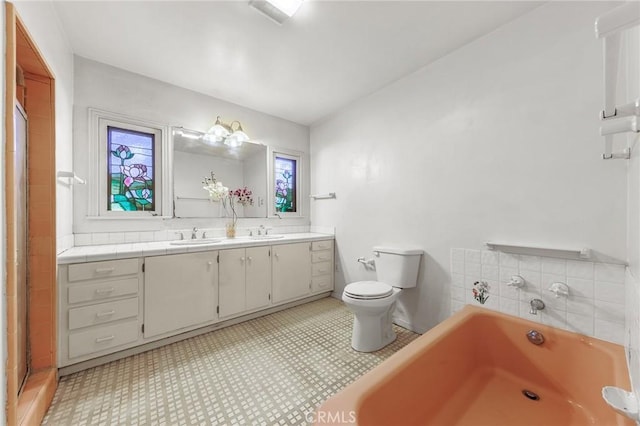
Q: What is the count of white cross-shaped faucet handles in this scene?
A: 2